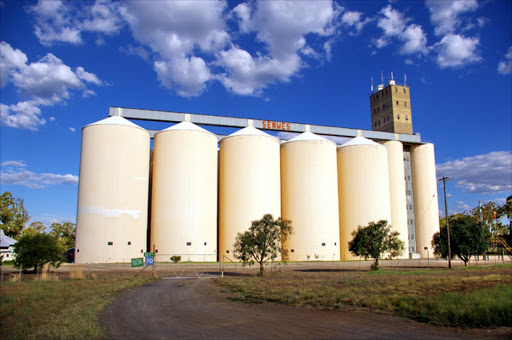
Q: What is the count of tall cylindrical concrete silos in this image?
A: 7